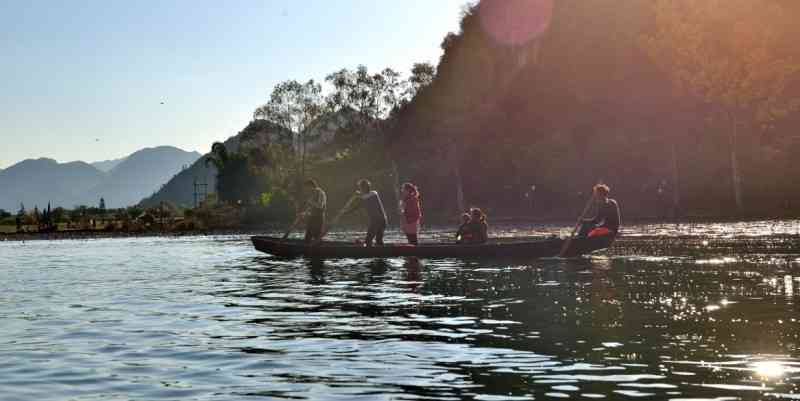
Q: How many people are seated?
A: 3